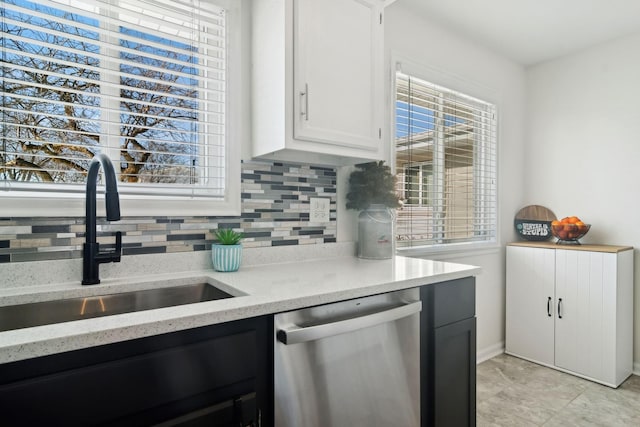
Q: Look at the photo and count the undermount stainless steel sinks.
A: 1